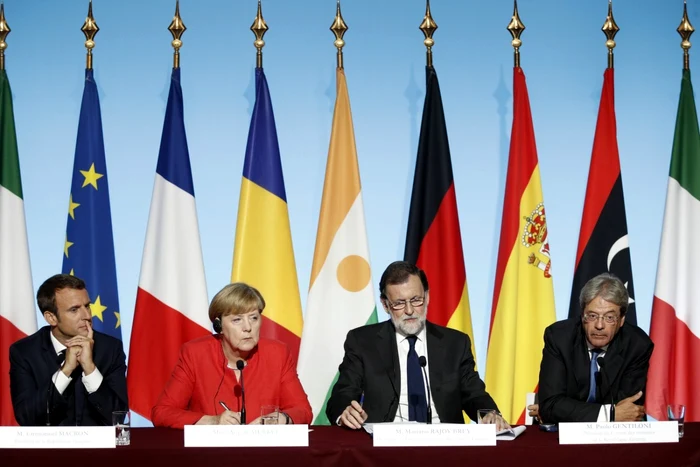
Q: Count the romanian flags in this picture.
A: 1